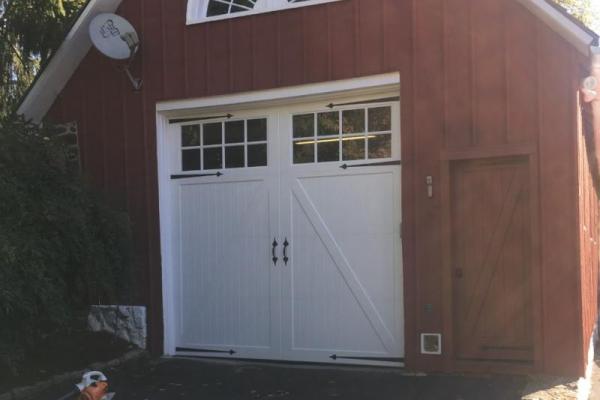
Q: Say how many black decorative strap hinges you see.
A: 6